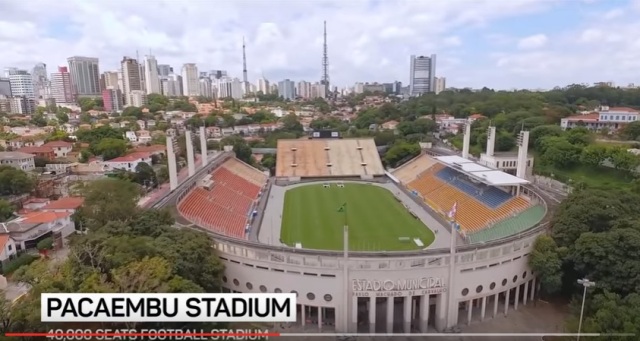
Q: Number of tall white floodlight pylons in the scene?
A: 6